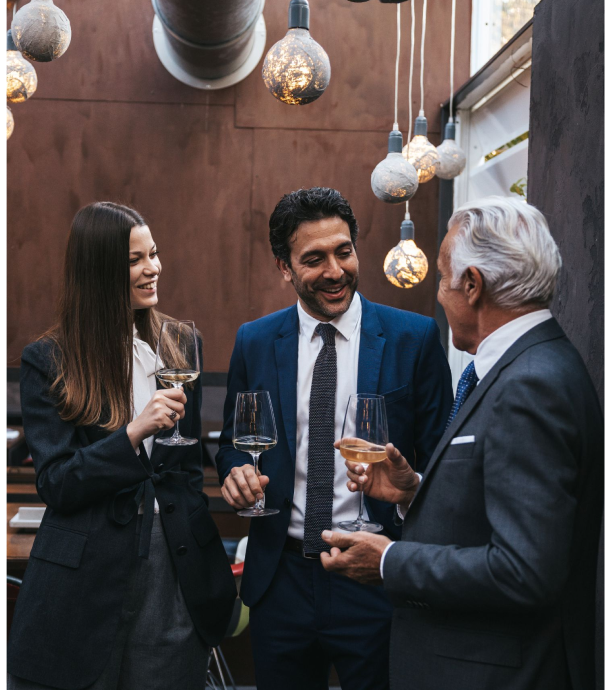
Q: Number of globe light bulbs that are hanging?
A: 8